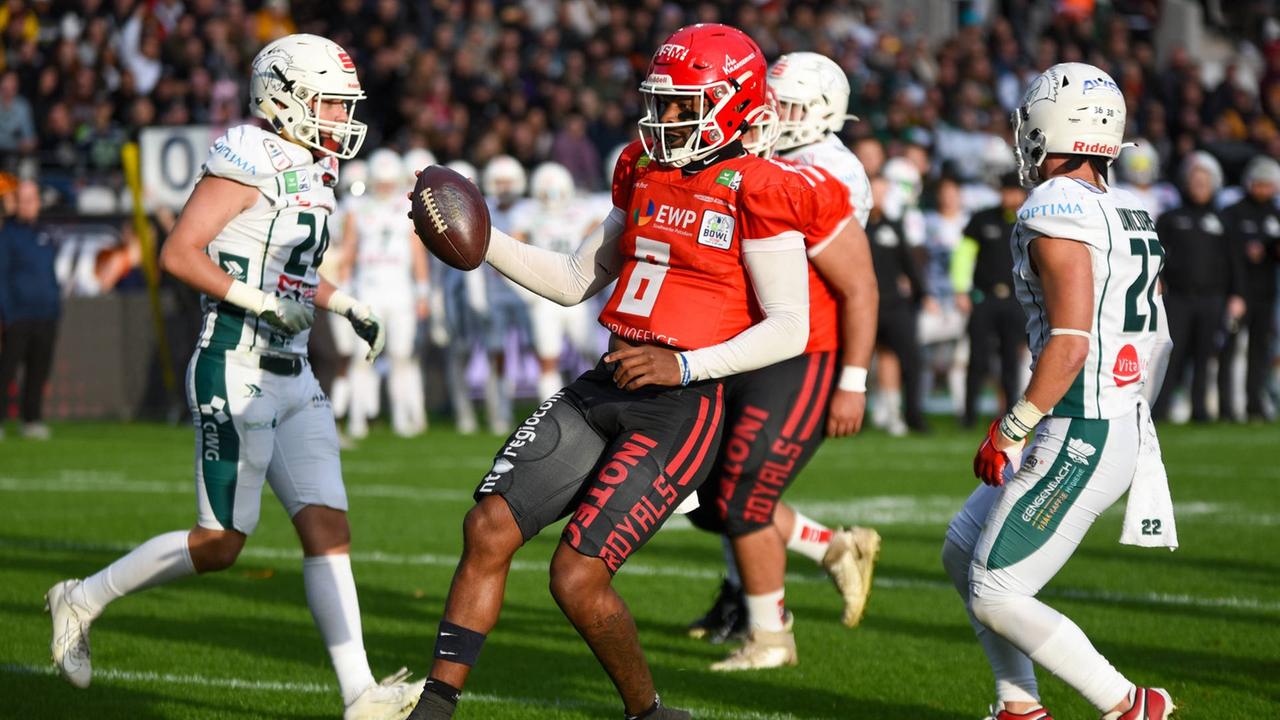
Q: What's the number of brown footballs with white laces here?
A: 1